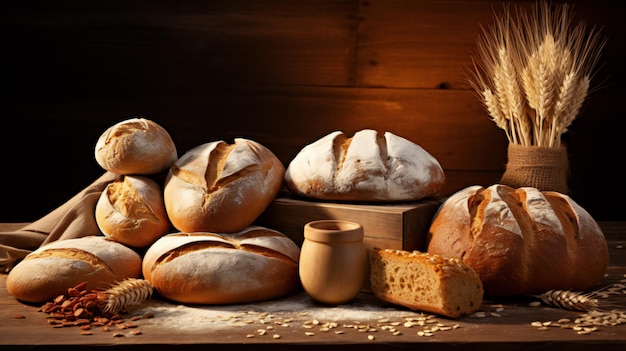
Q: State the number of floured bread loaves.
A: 7